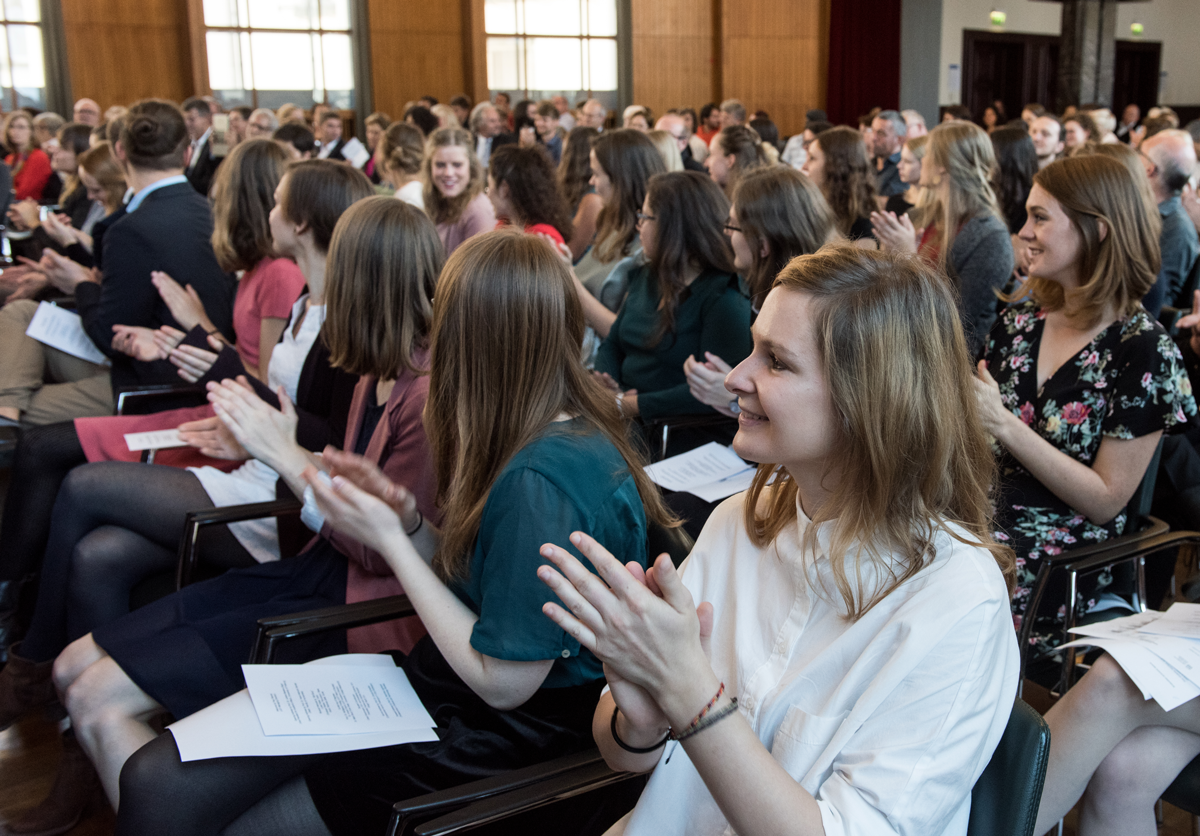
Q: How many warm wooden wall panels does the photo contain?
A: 4